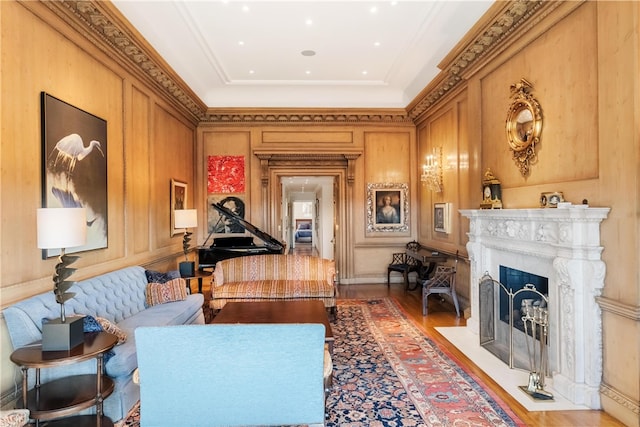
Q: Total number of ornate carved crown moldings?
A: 3